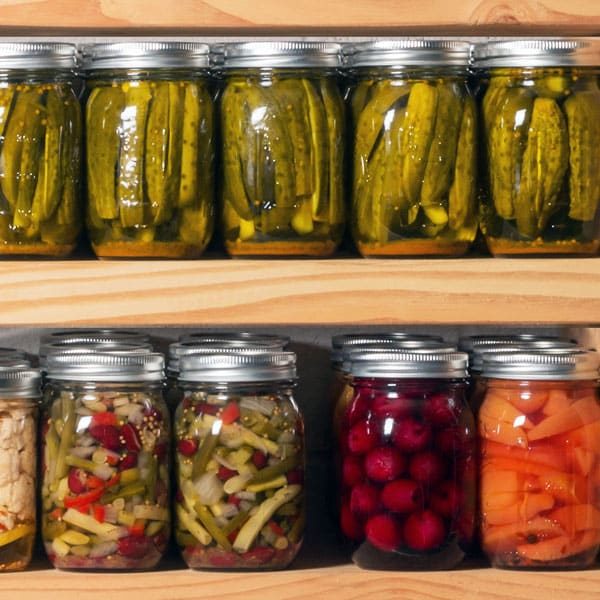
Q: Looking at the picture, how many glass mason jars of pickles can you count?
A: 5